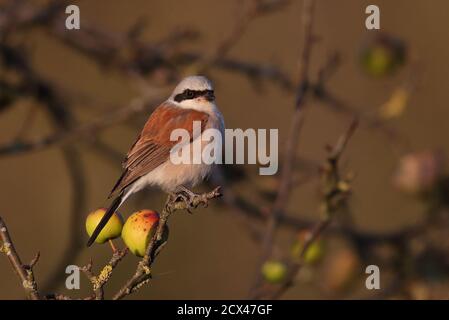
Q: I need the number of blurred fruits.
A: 5